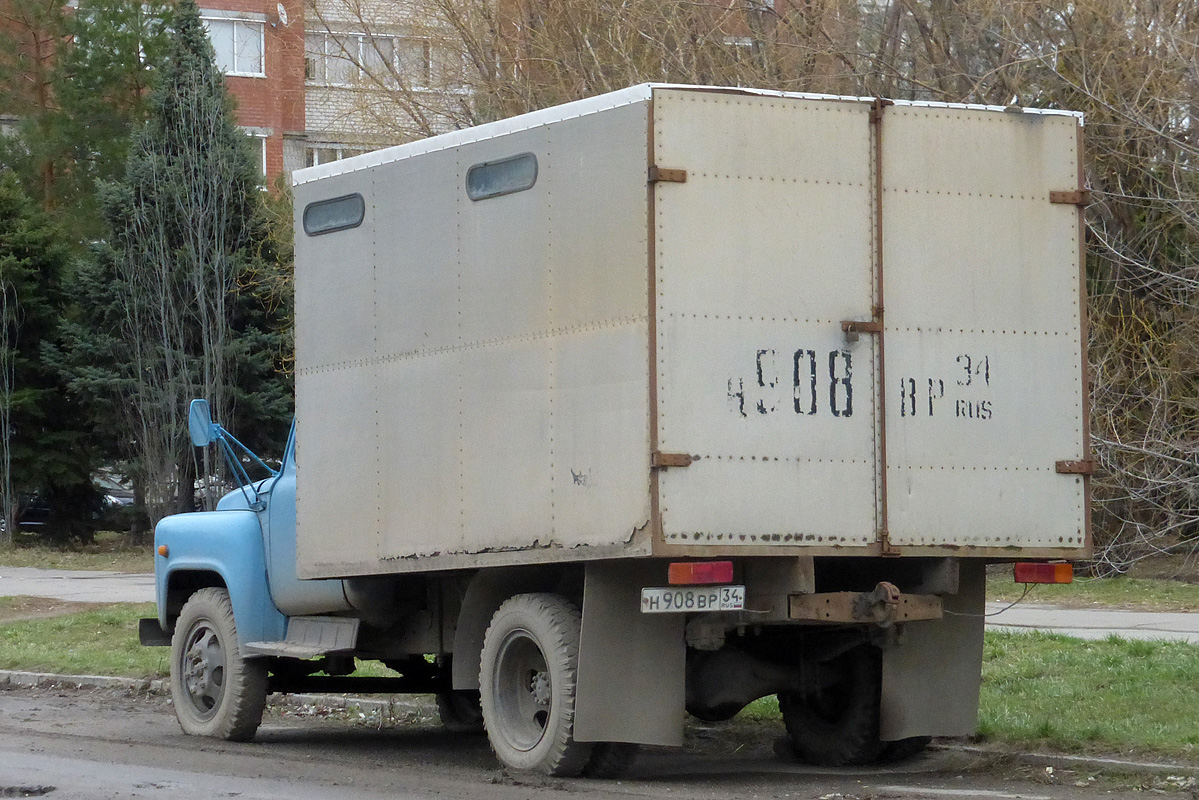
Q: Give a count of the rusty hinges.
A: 4